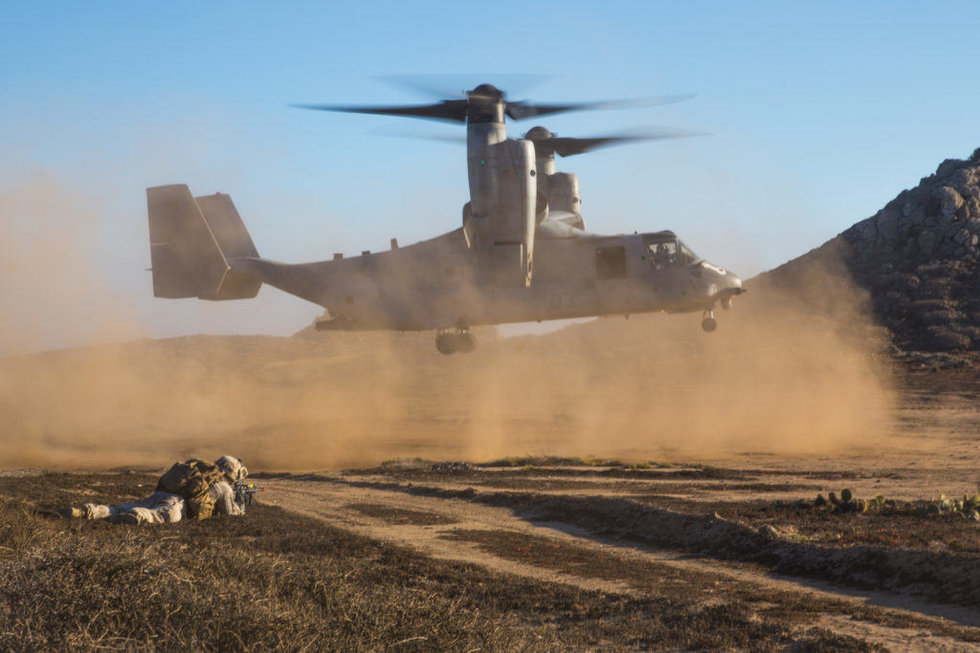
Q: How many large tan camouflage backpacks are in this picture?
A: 1